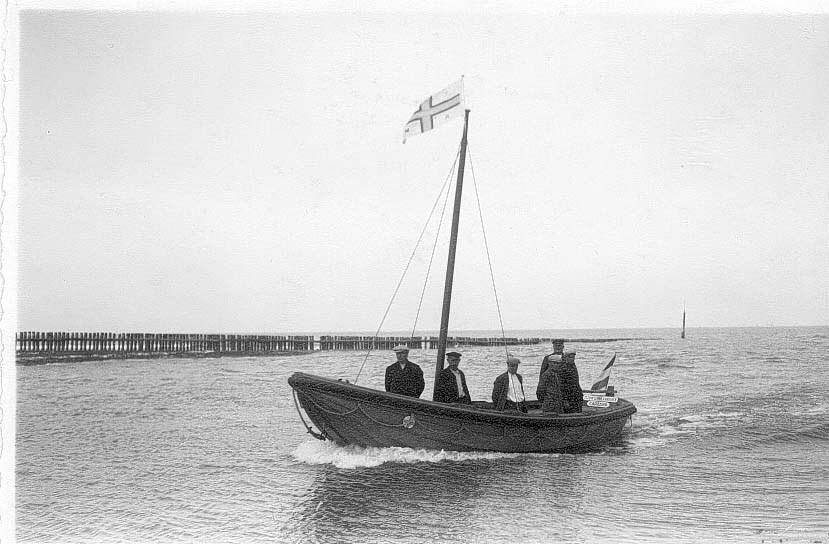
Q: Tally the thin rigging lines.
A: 3